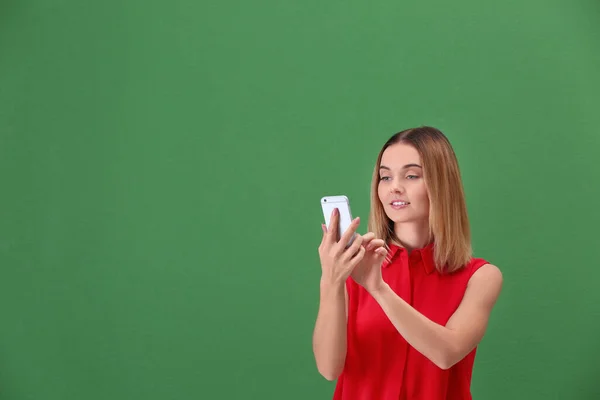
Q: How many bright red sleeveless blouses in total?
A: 1